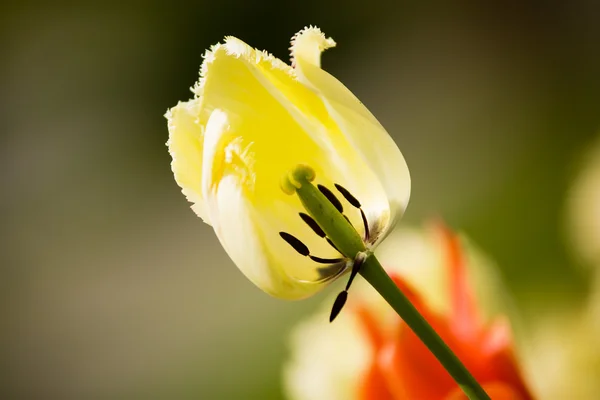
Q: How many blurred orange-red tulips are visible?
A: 1